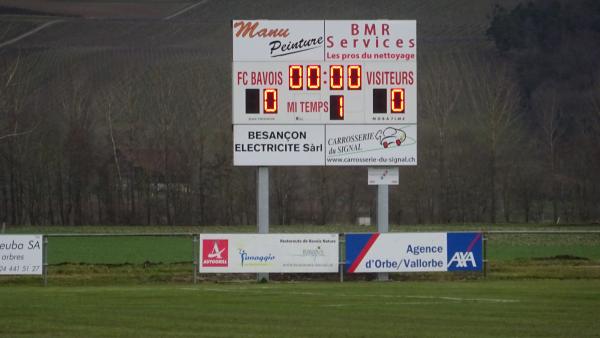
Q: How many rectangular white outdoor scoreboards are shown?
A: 1